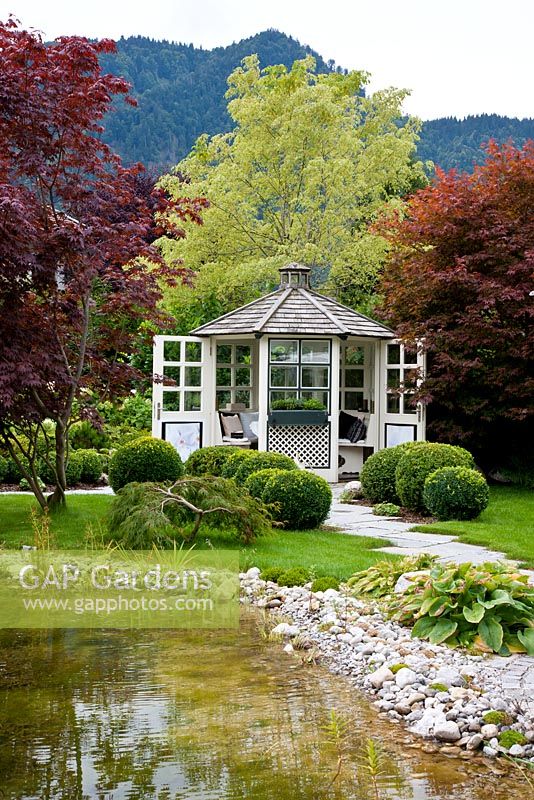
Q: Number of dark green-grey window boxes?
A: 1